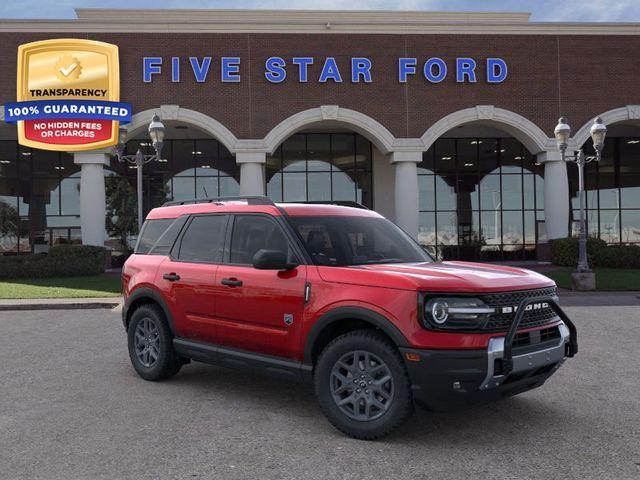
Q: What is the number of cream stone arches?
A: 4